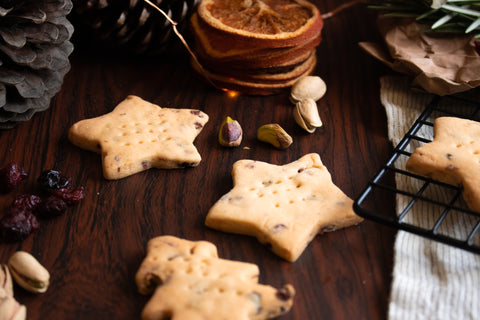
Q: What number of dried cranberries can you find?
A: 6